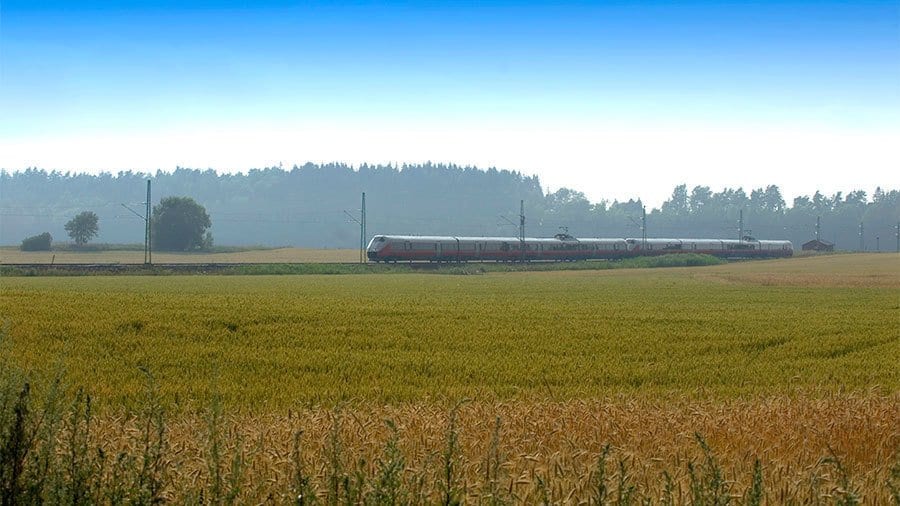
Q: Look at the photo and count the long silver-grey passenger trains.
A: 1